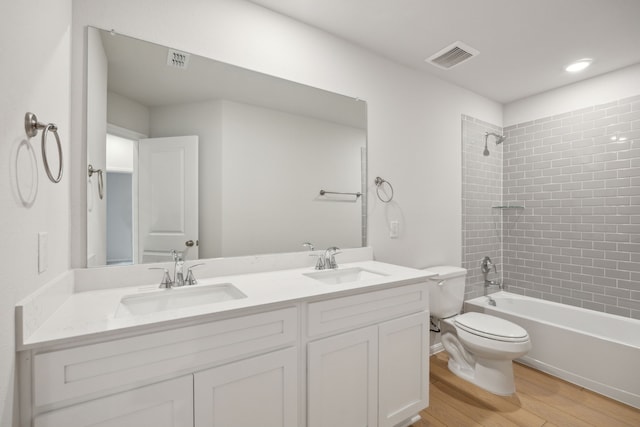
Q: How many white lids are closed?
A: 1